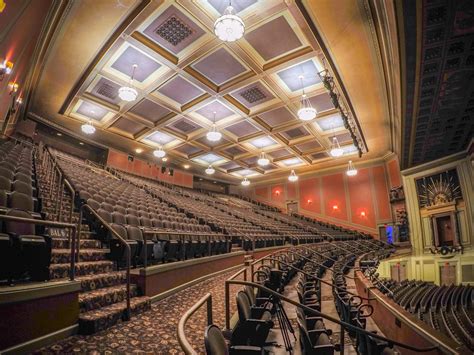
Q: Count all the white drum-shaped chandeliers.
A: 12